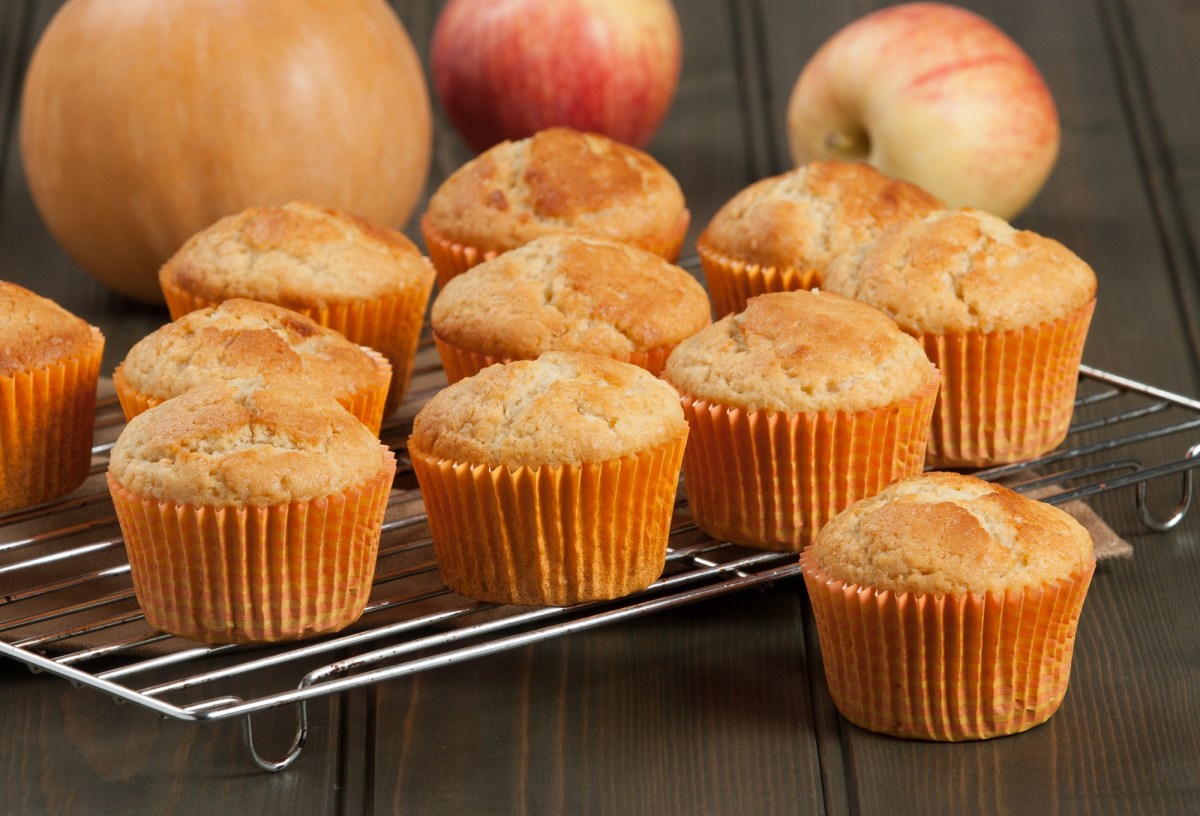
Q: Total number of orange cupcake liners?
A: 11